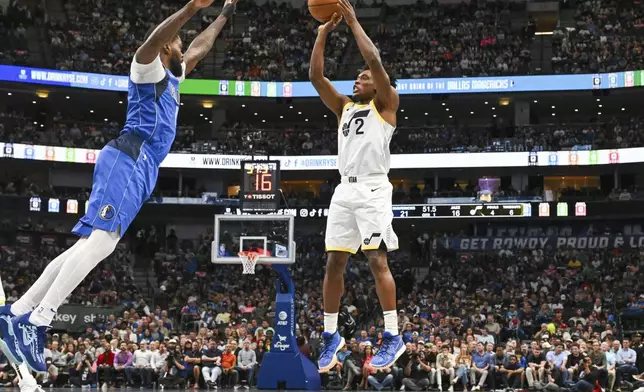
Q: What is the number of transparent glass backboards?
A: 1